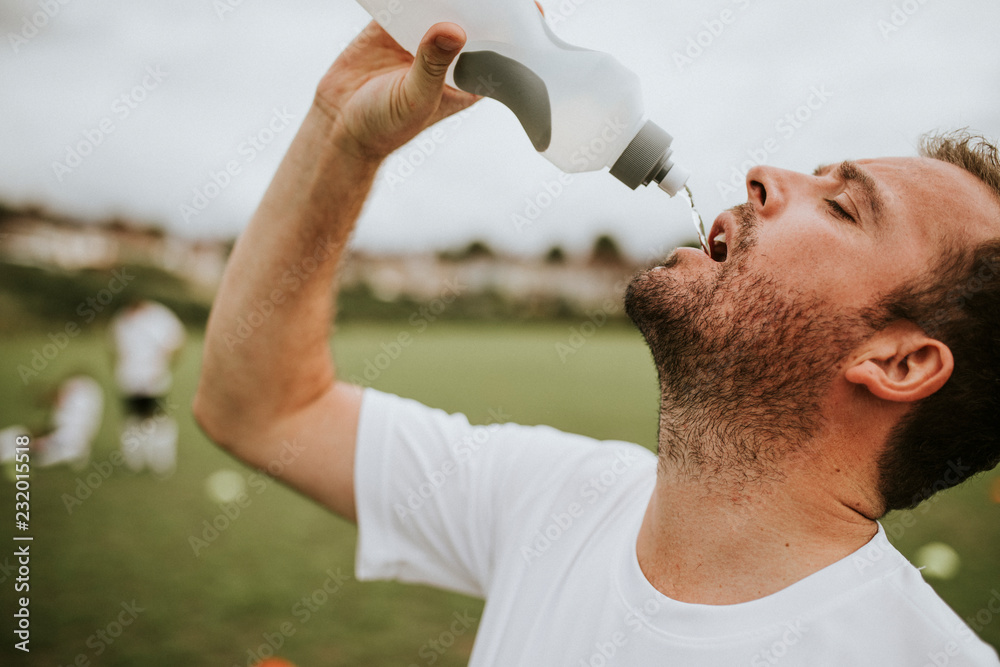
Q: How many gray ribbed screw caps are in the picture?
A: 1